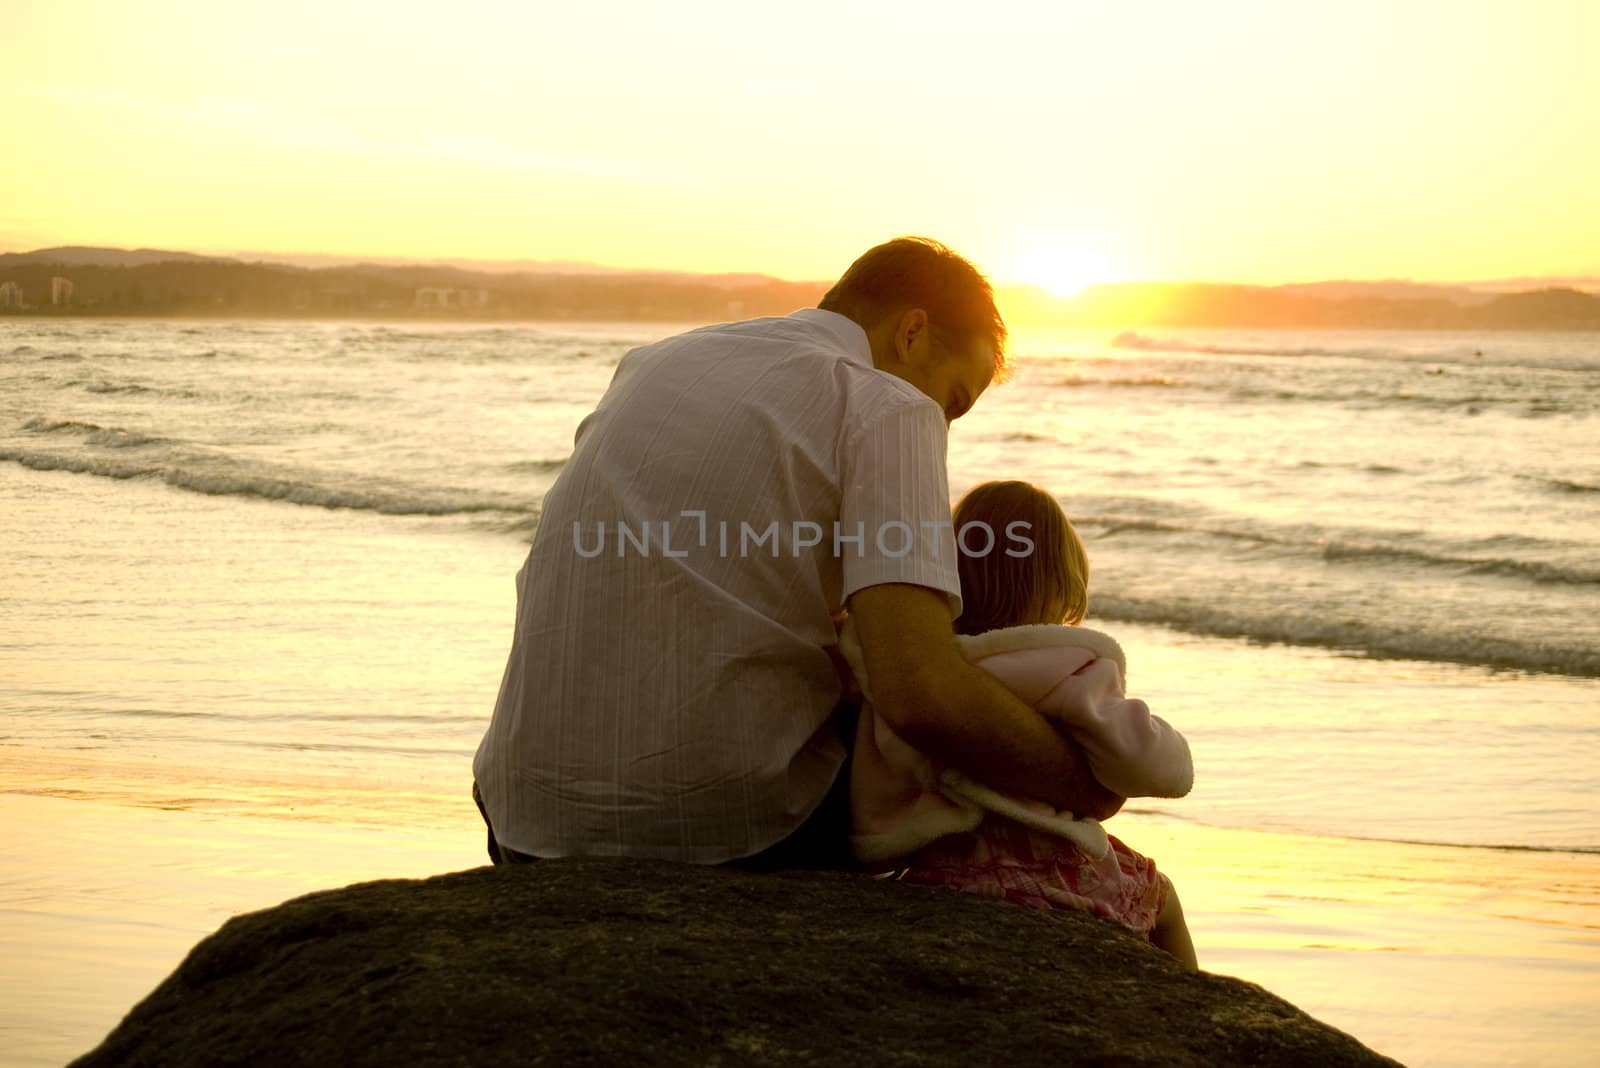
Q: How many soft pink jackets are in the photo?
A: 1